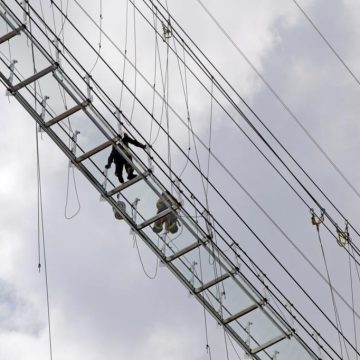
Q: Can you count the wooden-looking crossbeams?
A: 10